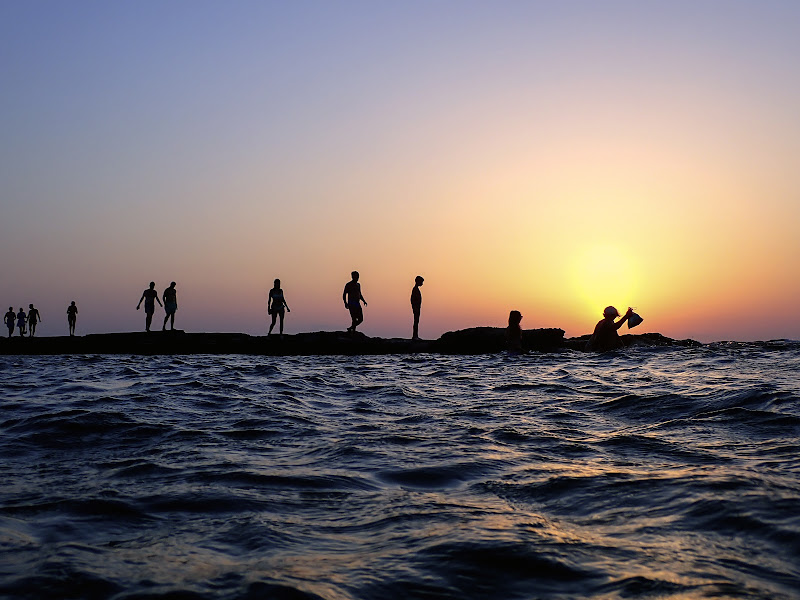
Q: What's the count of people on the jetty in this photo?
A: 9